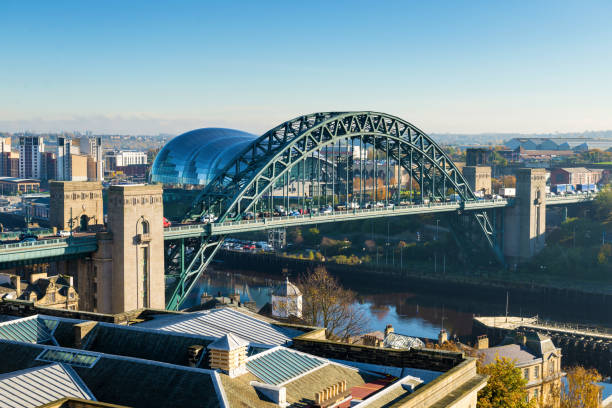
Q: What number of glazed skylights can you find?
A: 3